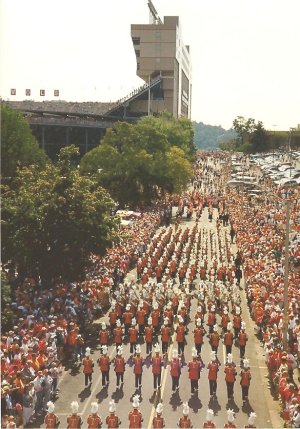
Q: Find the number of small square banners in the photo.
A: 4